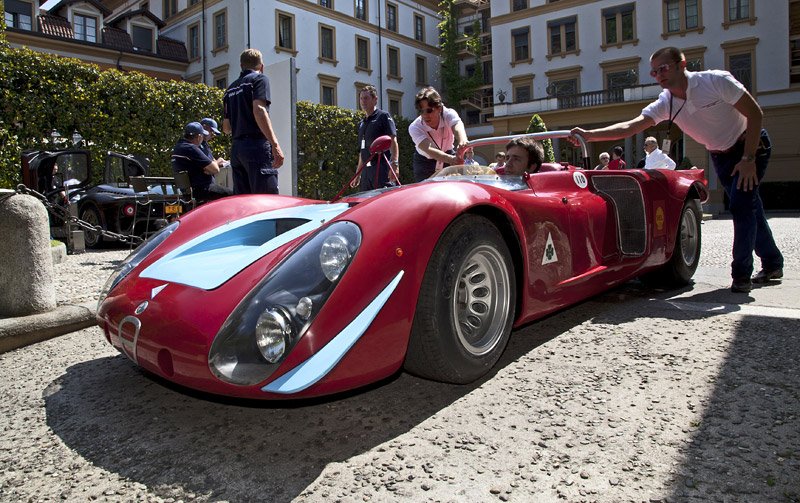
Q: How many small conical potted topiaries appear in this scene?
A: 2